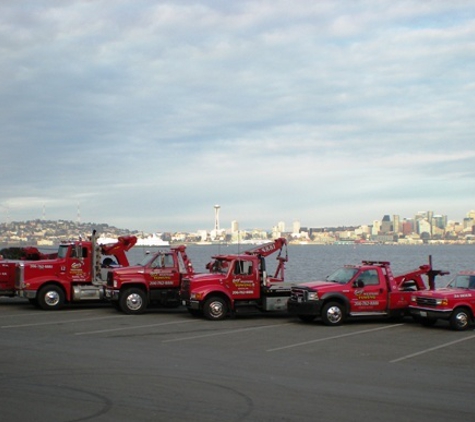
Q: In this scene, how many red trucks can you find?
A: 6